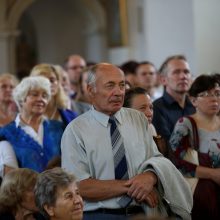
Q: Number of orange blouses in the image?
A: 0